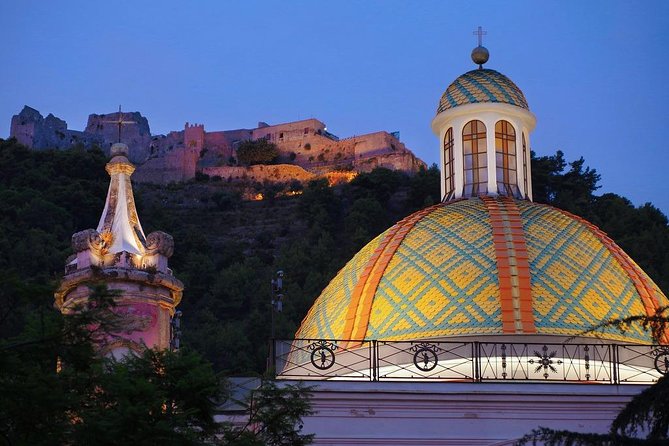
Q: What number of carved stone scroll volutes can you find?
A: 2